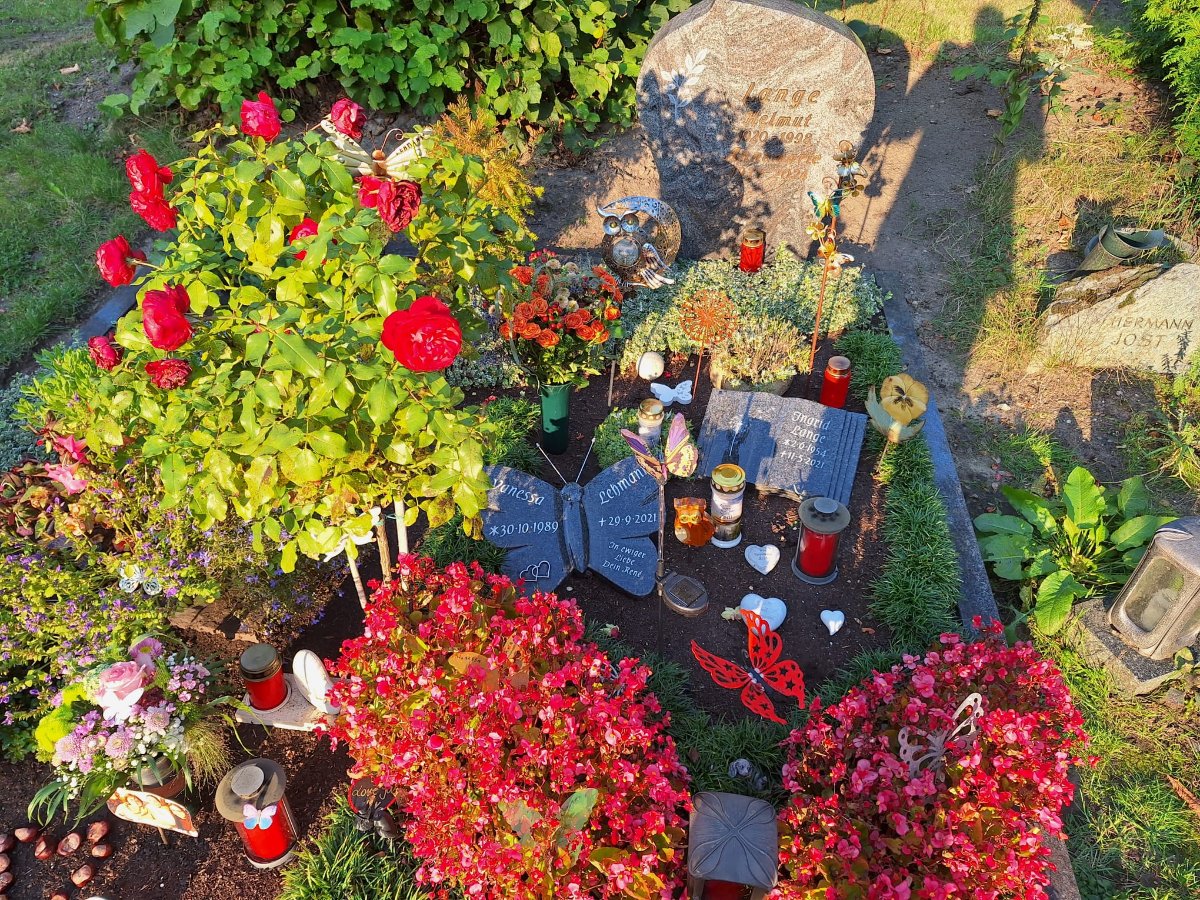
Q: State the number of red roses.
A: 12